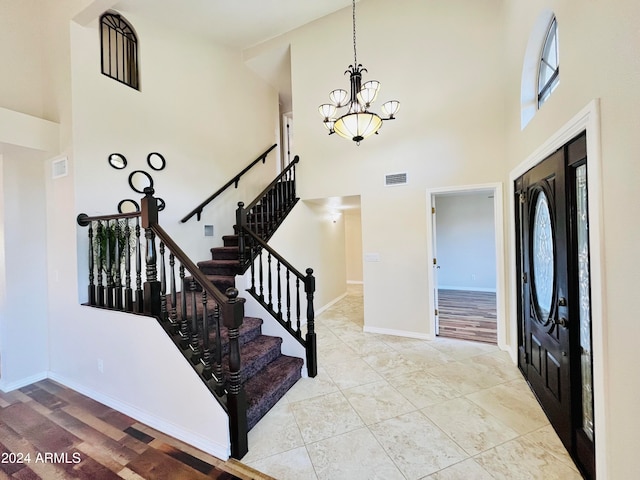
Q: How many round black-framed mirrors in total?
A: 5